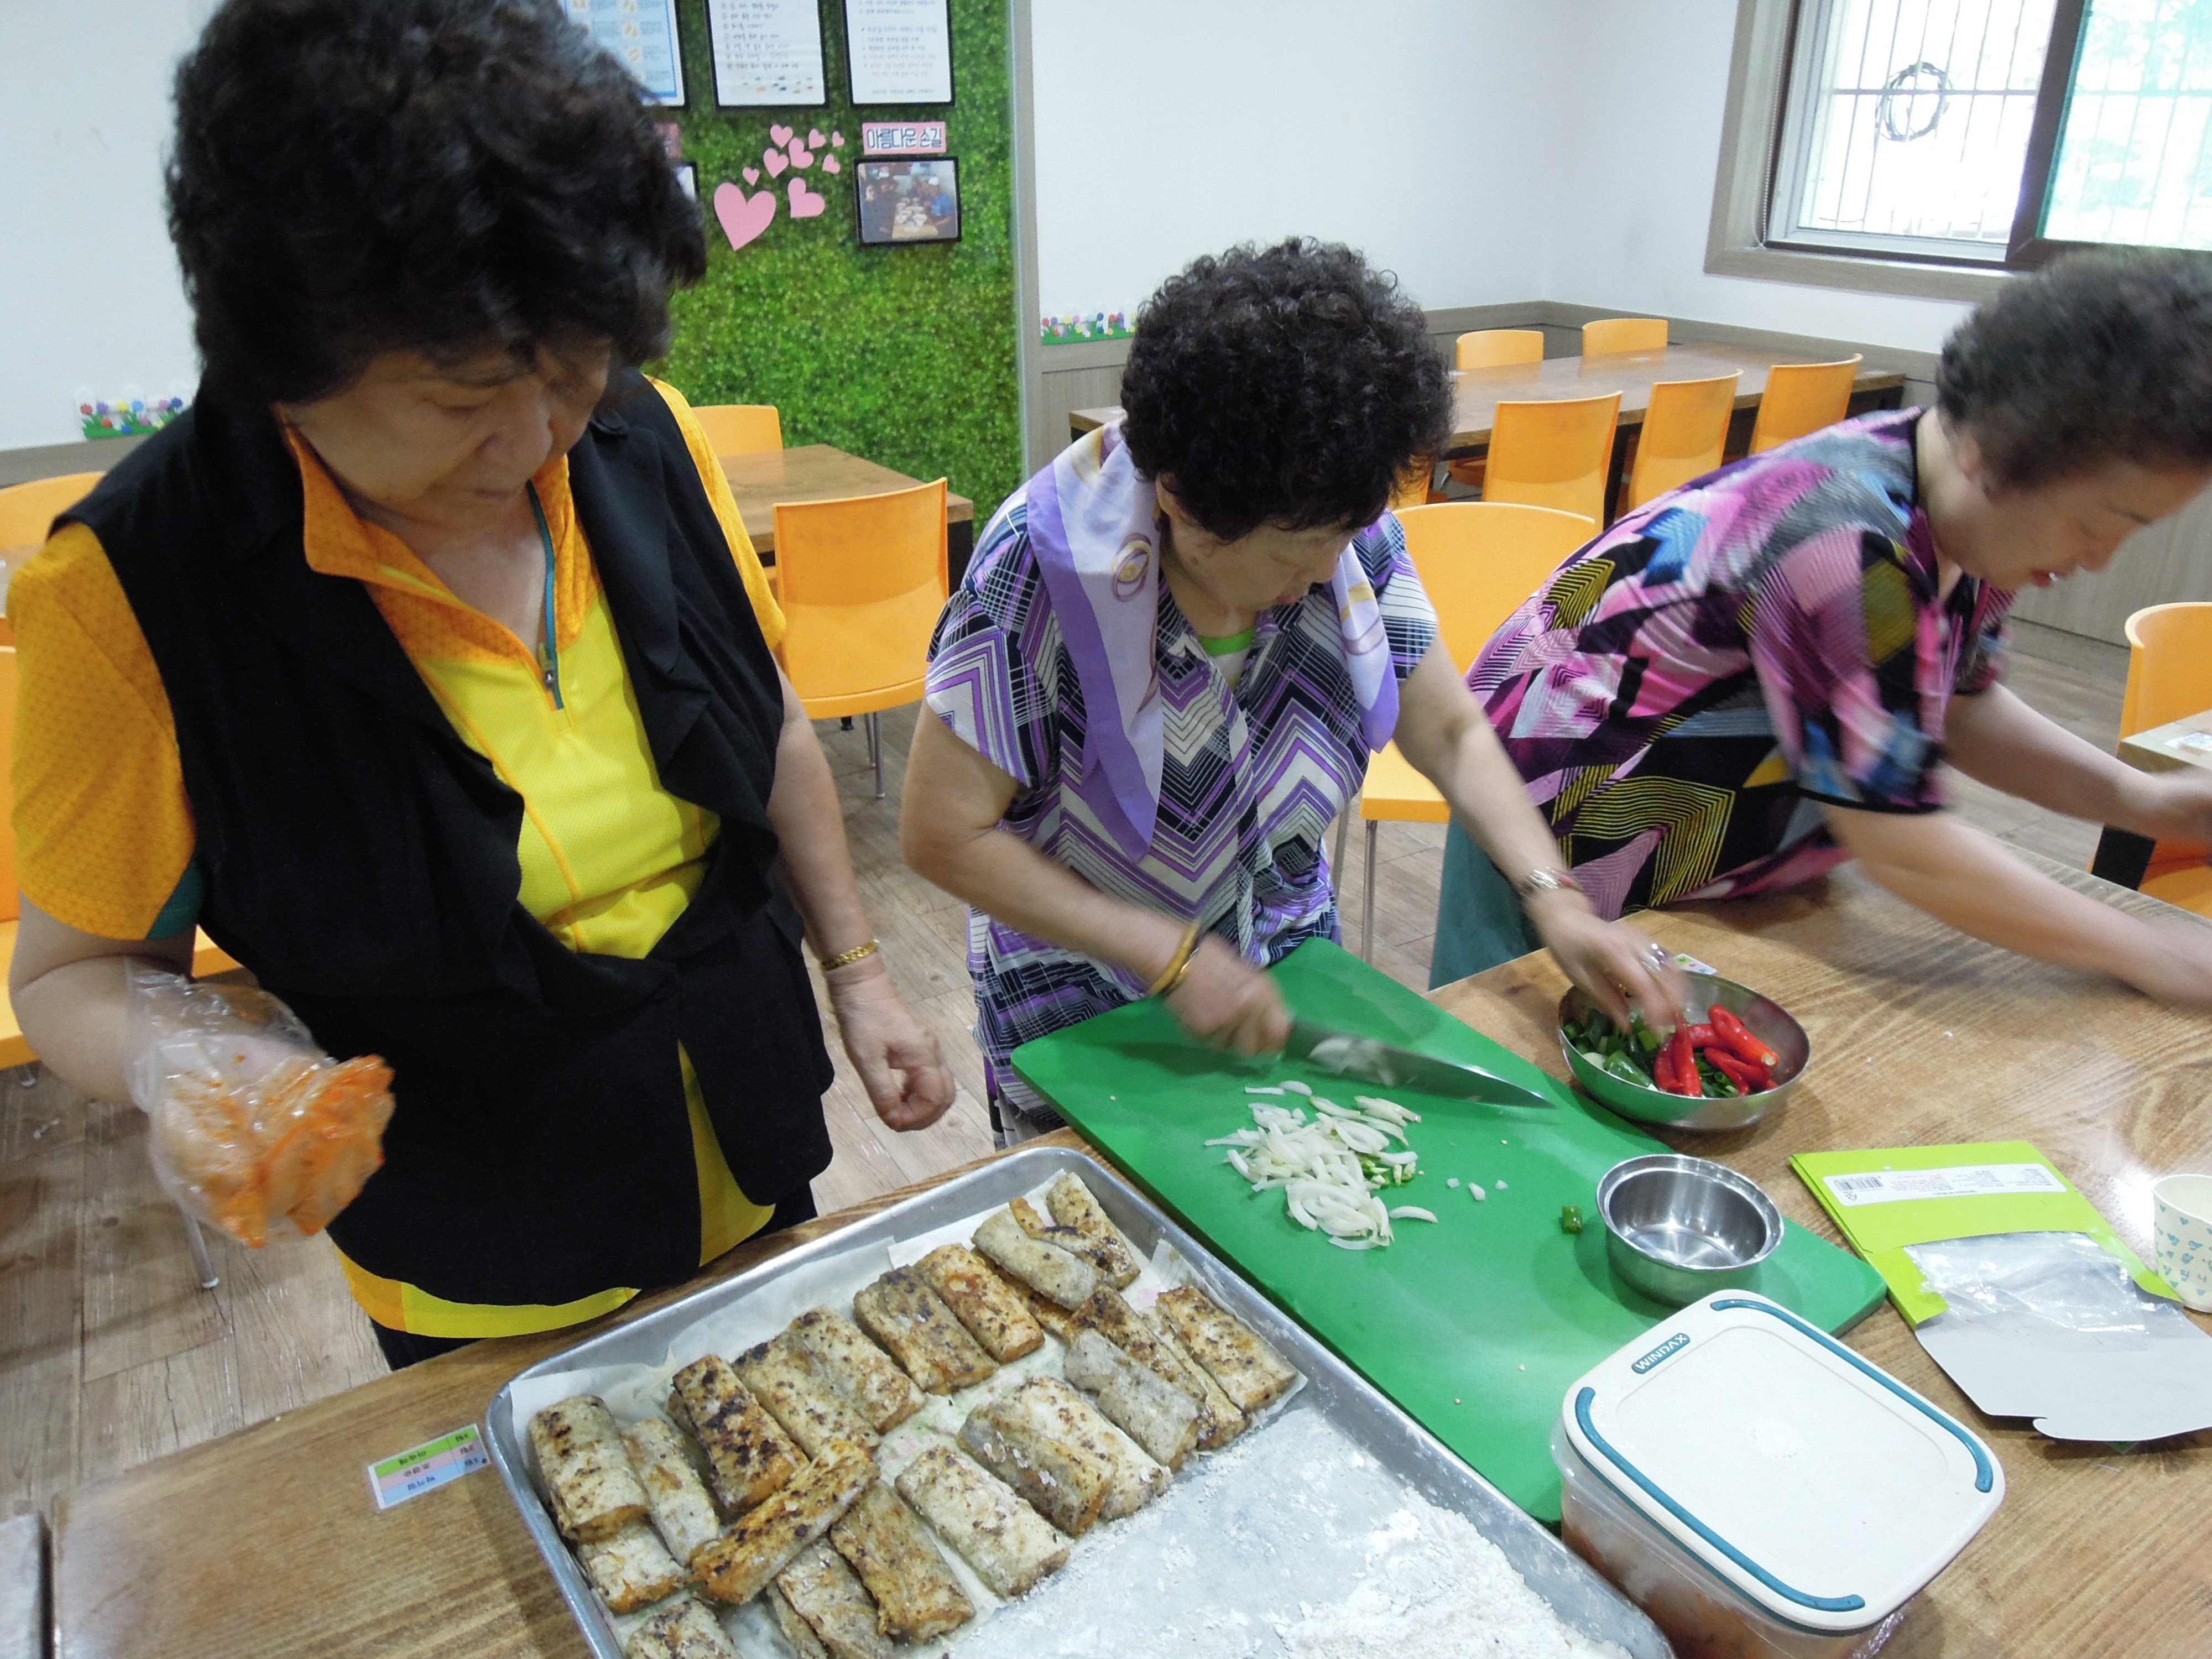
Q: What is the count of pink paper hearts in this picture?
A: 9